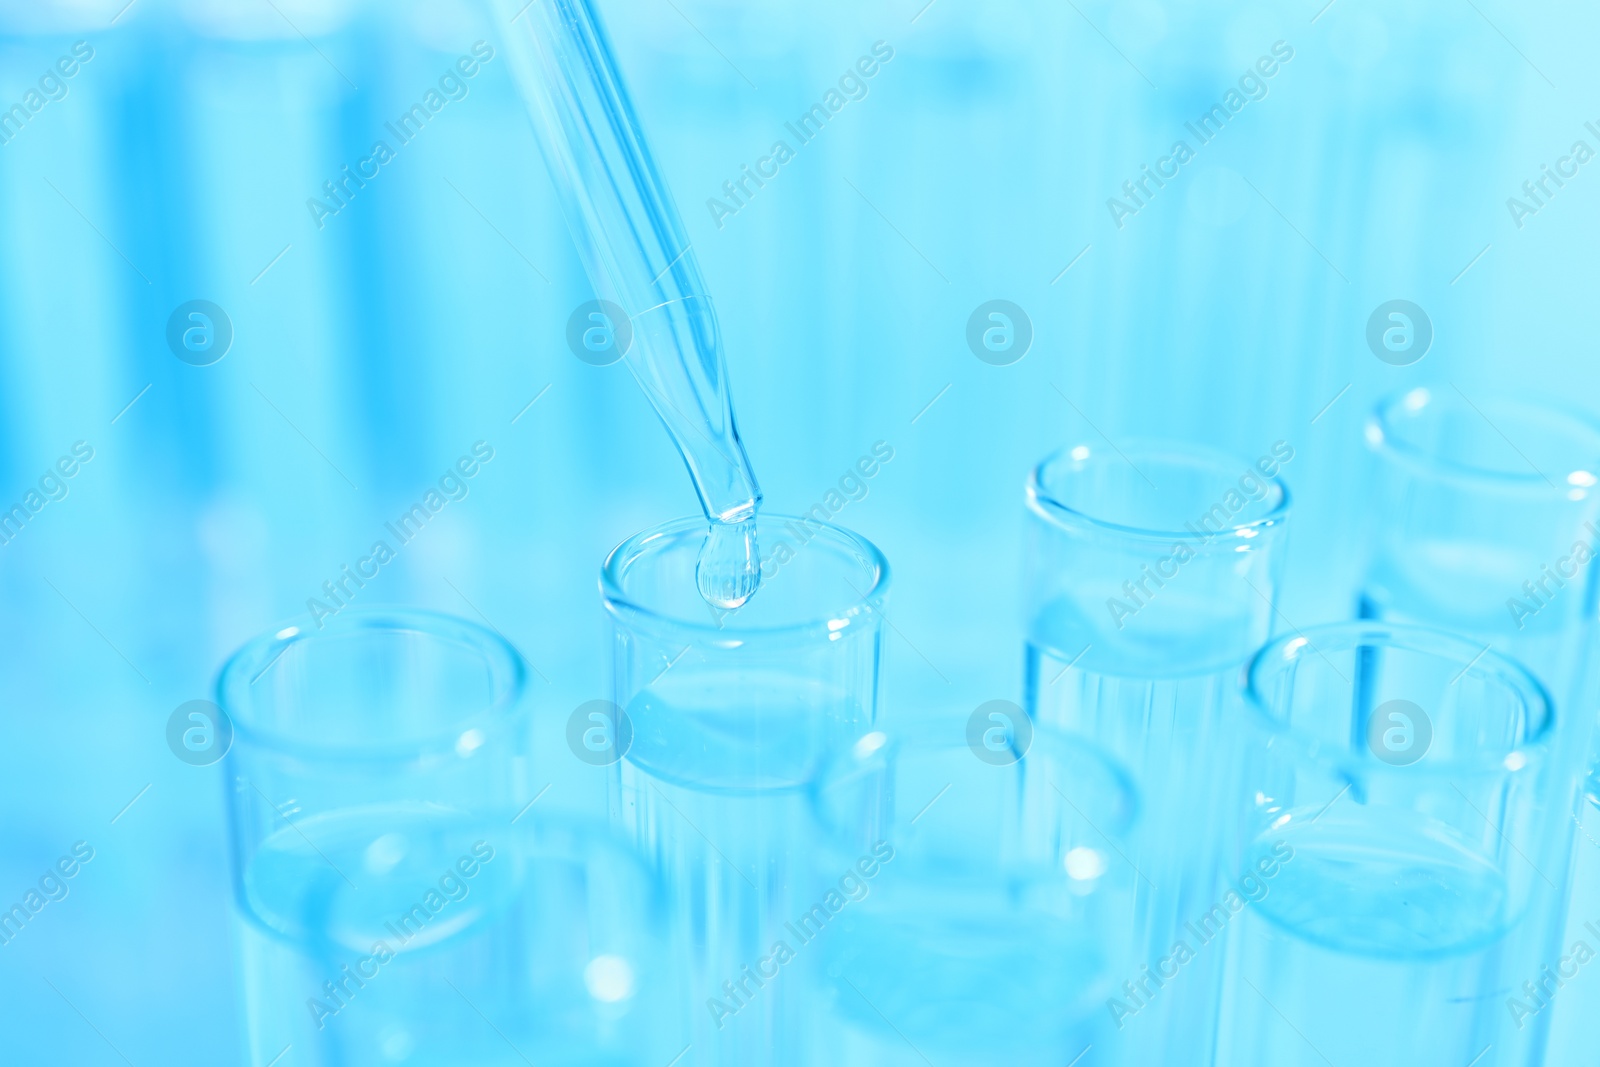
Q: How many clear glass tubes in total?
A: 7